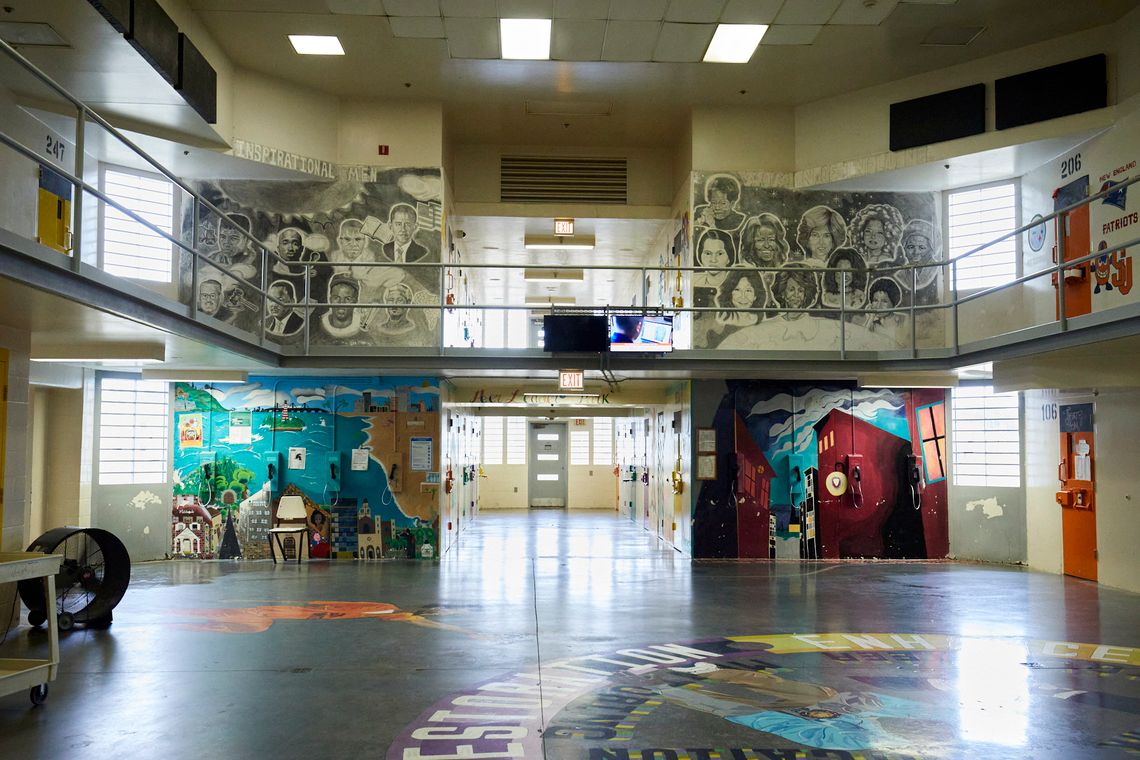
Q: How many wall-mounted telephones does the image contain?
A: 8